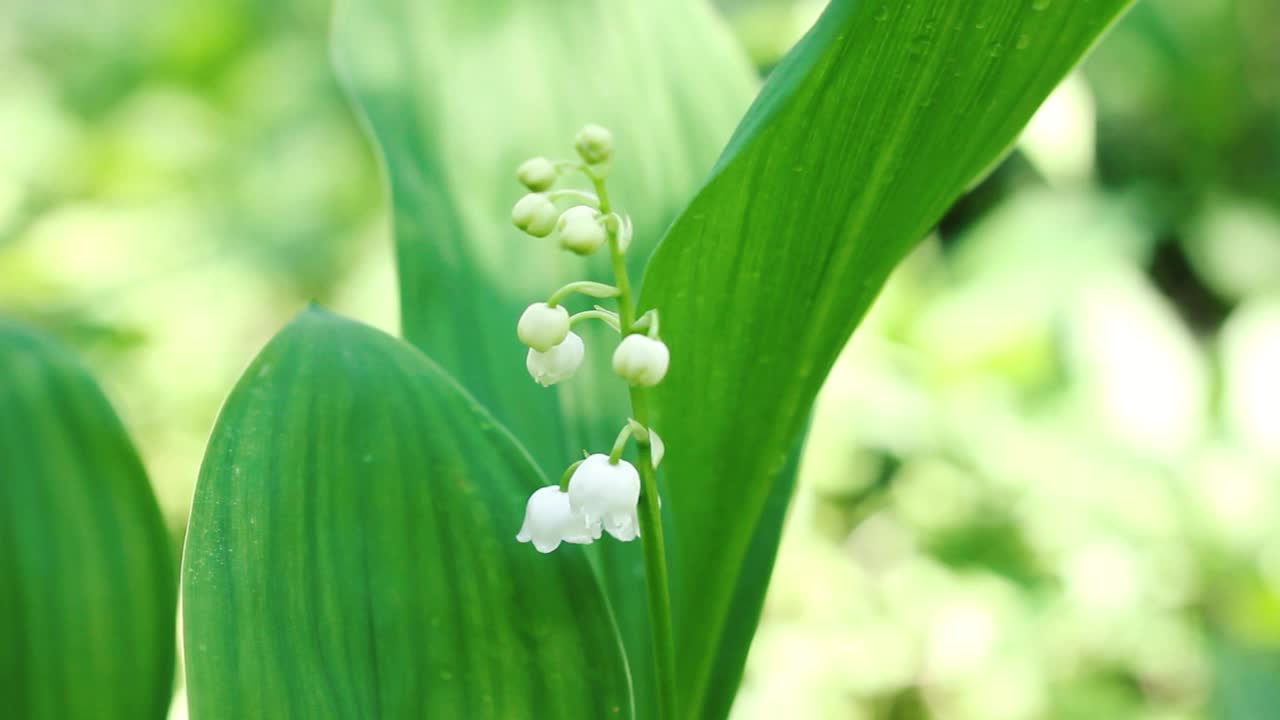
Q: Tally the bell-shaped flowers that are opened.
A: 2